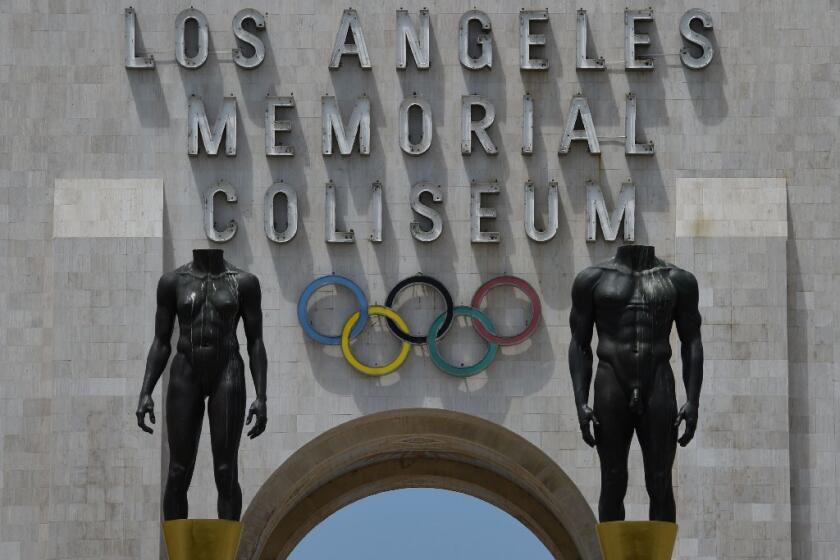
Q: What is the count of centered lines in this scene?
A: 3